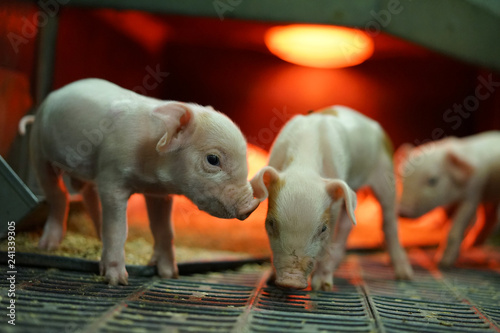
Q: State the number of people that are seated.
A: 0